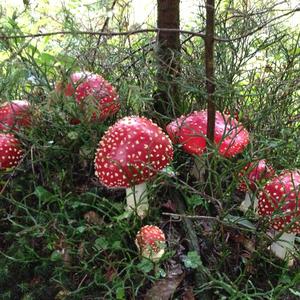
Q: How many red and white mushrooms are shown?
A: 8